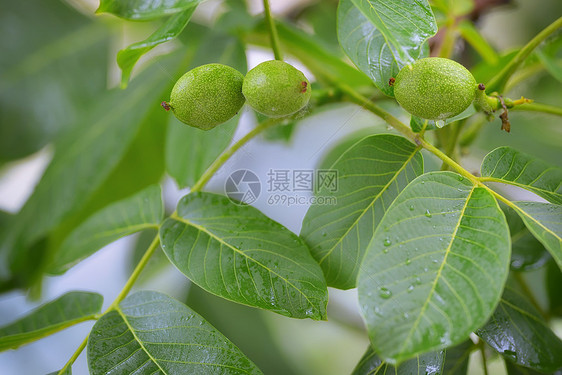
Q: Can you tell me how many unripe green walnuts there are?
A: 3